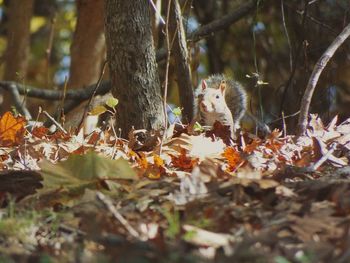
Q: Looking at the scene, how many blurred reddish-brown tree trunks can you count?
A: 2